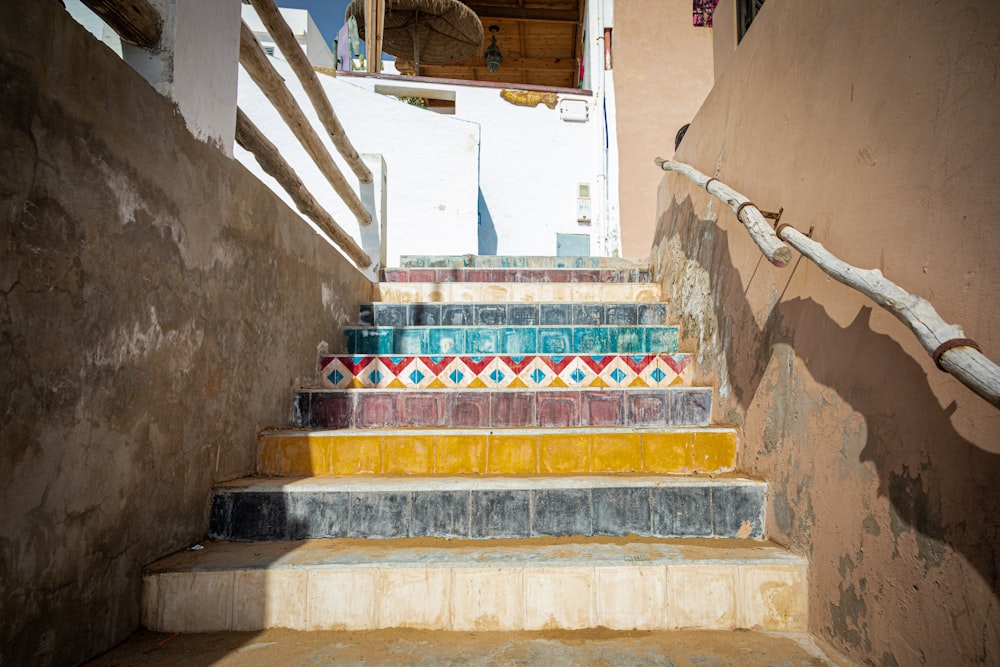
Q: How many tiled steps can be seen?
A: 10